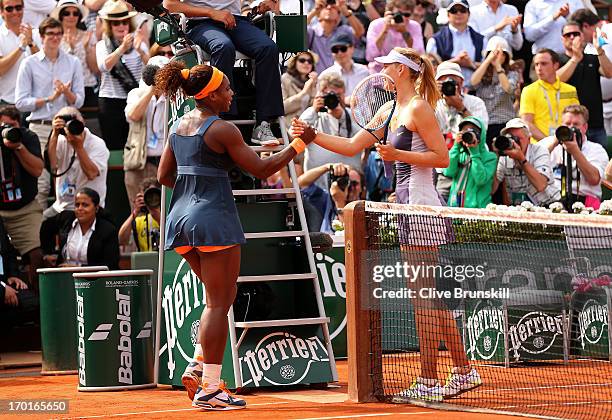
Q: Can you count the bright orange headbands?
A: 1